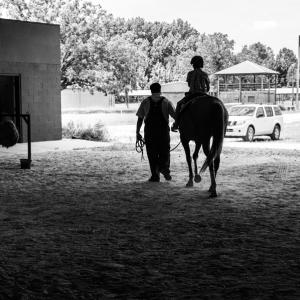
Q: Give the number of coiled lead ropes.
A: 1